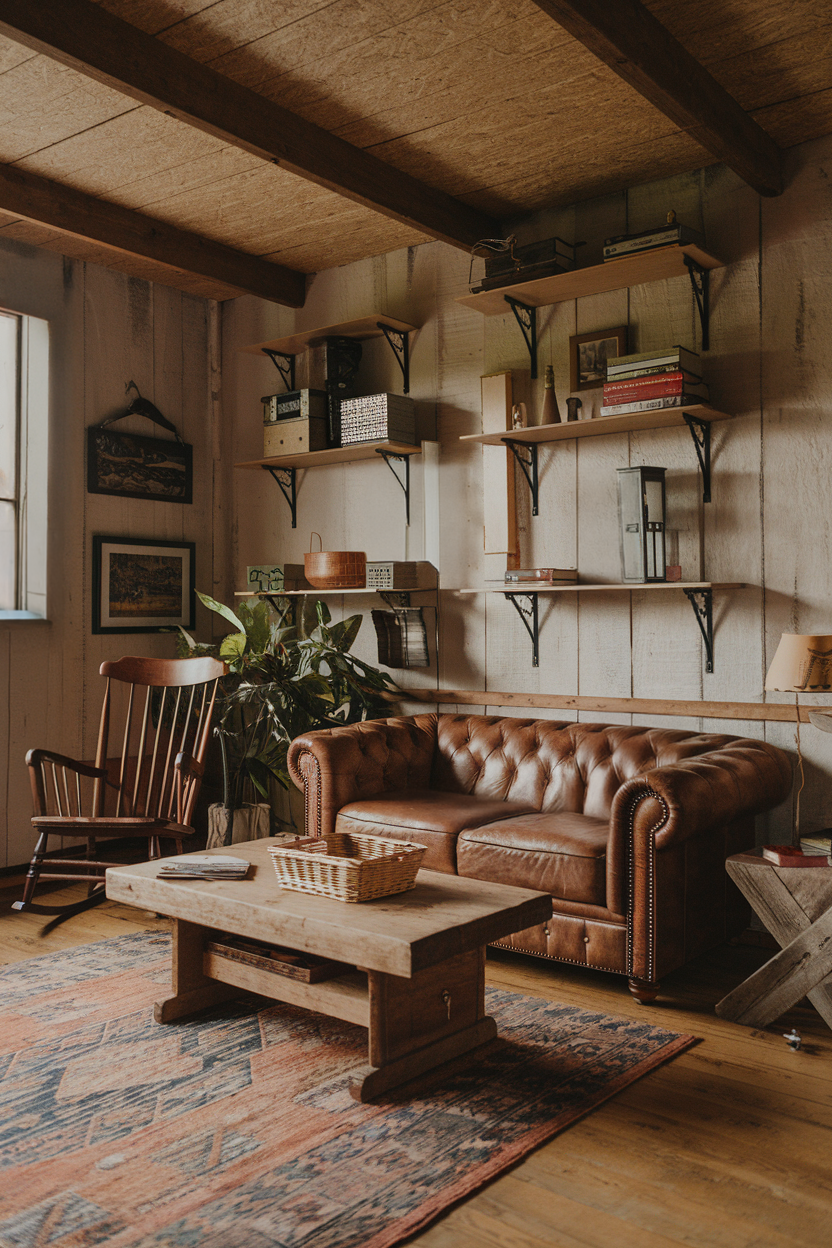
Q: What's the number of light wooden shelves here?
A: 6